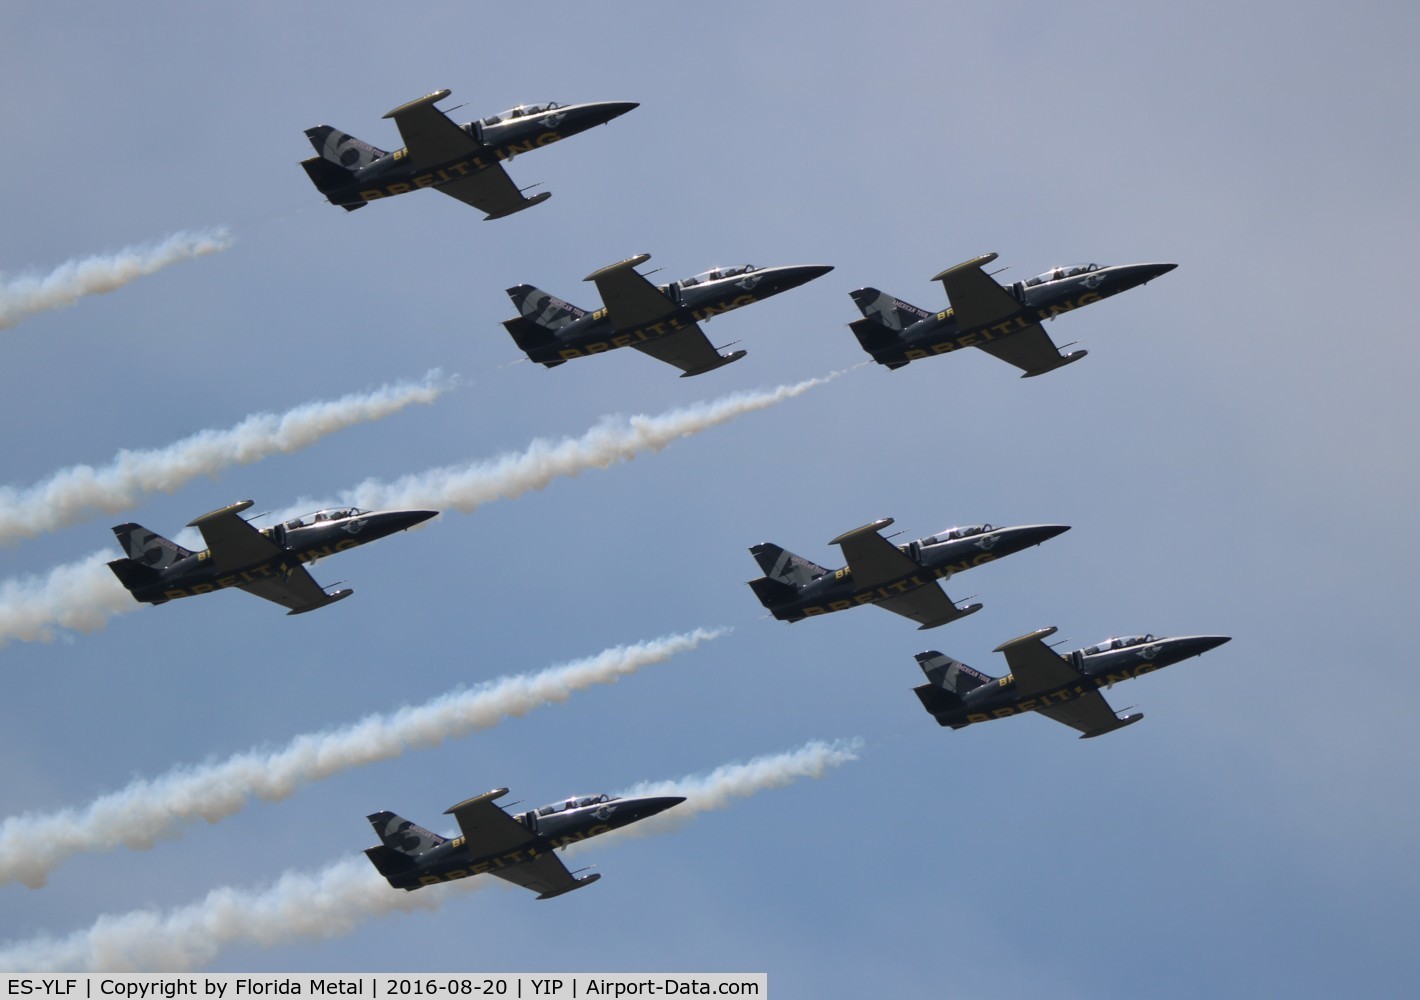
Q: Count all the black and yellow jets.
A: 7